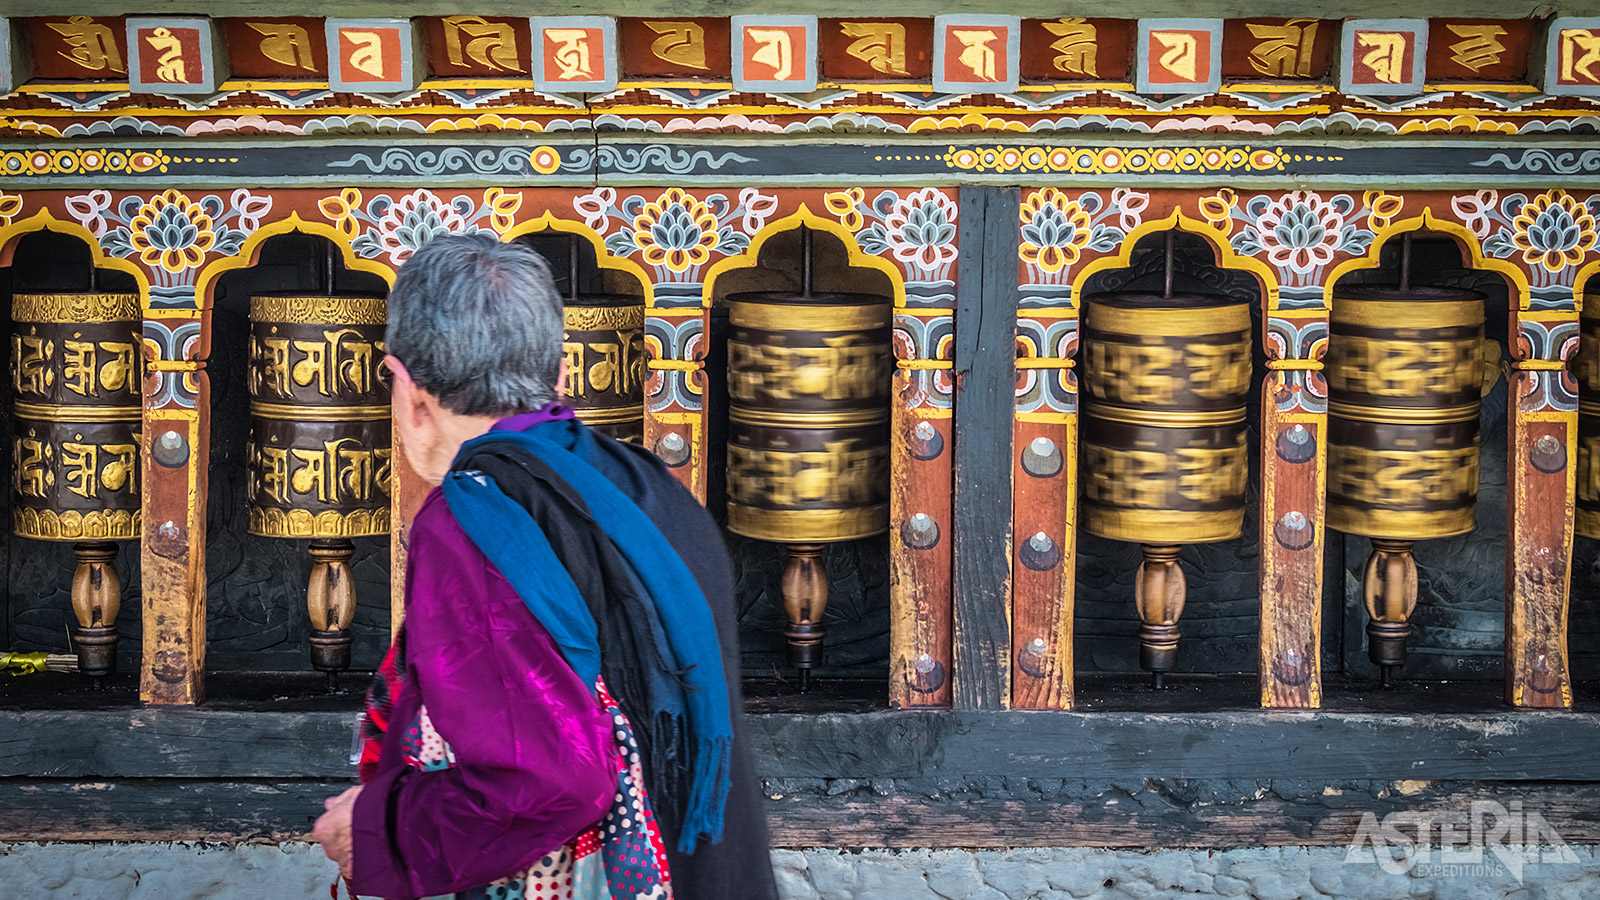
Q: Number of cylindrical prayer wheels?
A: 7